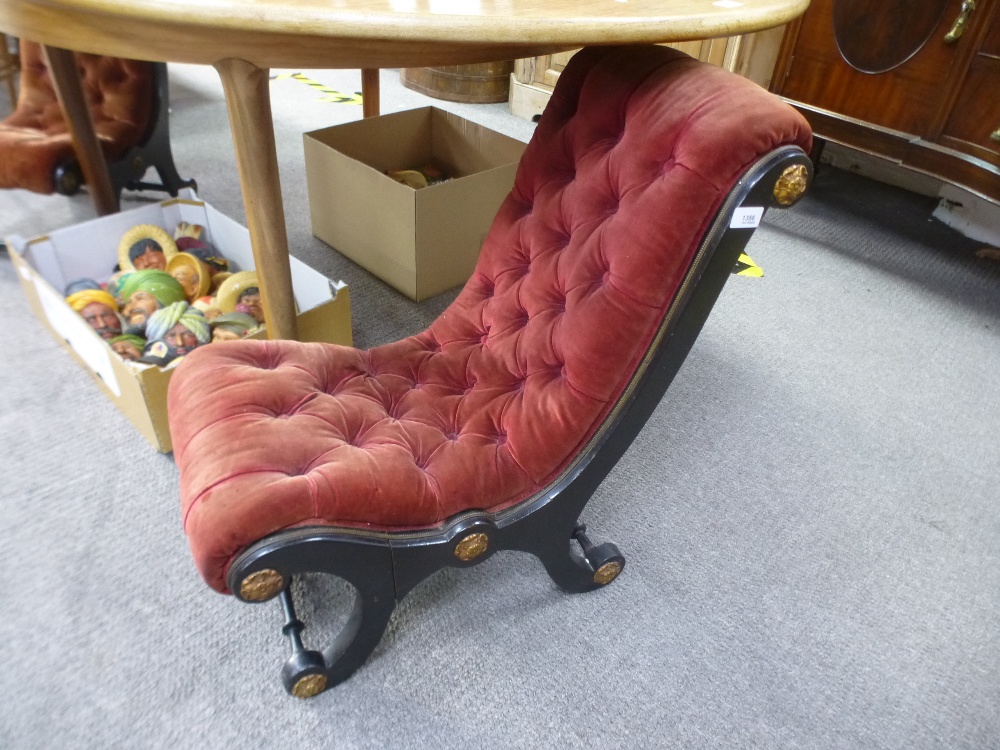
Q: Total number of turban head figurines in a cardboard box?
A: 4